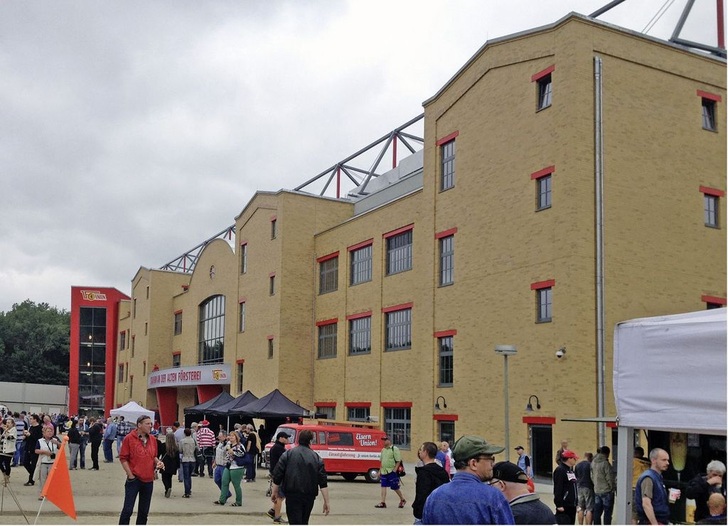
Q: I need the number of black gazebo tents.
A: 3